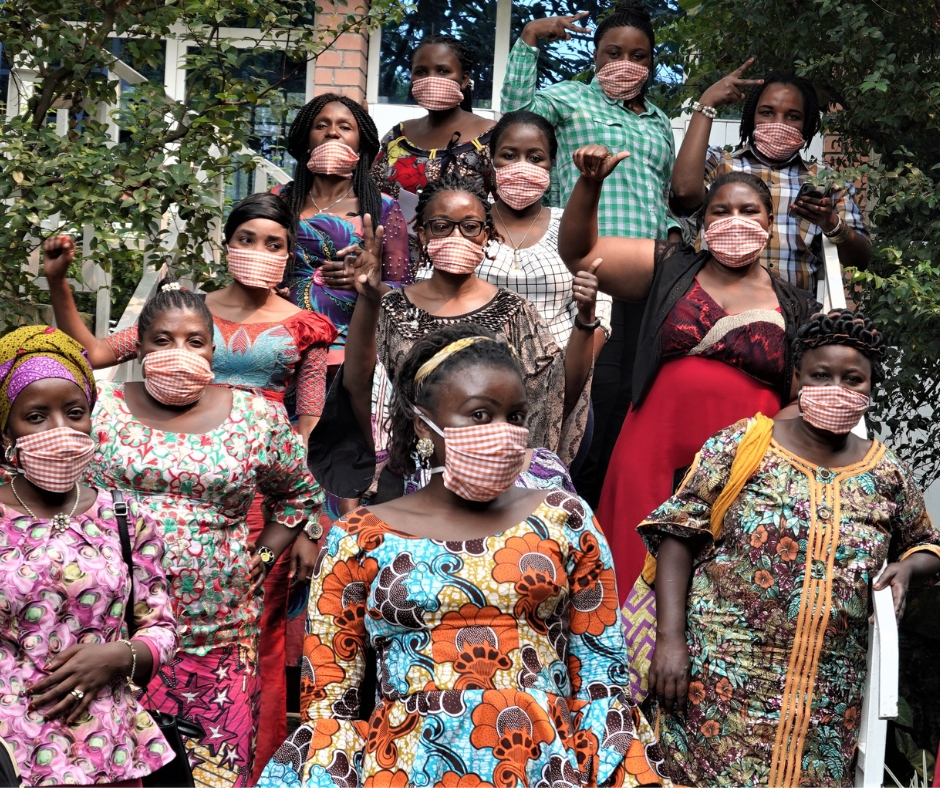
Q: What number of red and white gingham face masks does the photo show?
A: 12